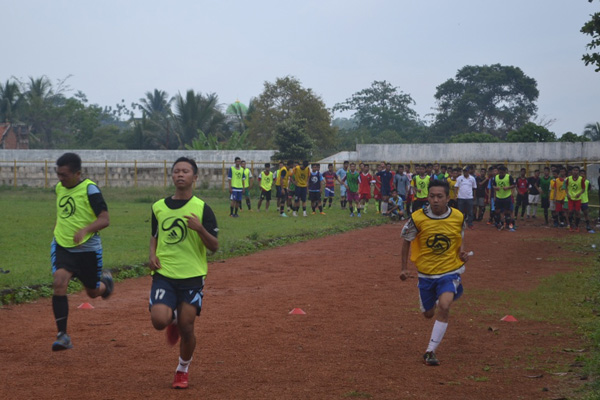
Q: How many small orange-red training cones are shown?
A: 3